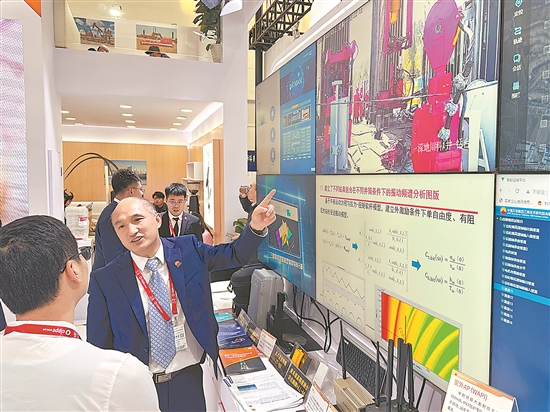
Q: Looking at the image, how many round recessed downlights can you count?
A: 11